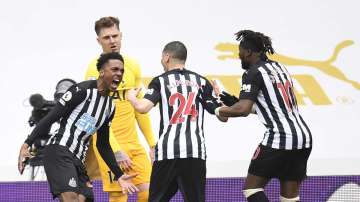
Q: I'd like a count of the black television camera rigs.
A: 1